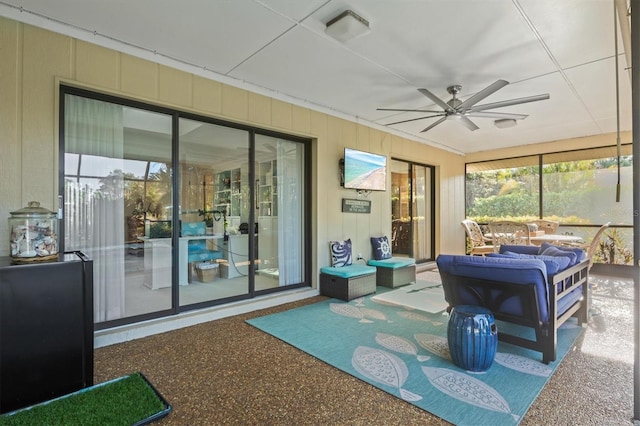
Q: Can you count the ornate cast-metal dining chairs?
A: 4